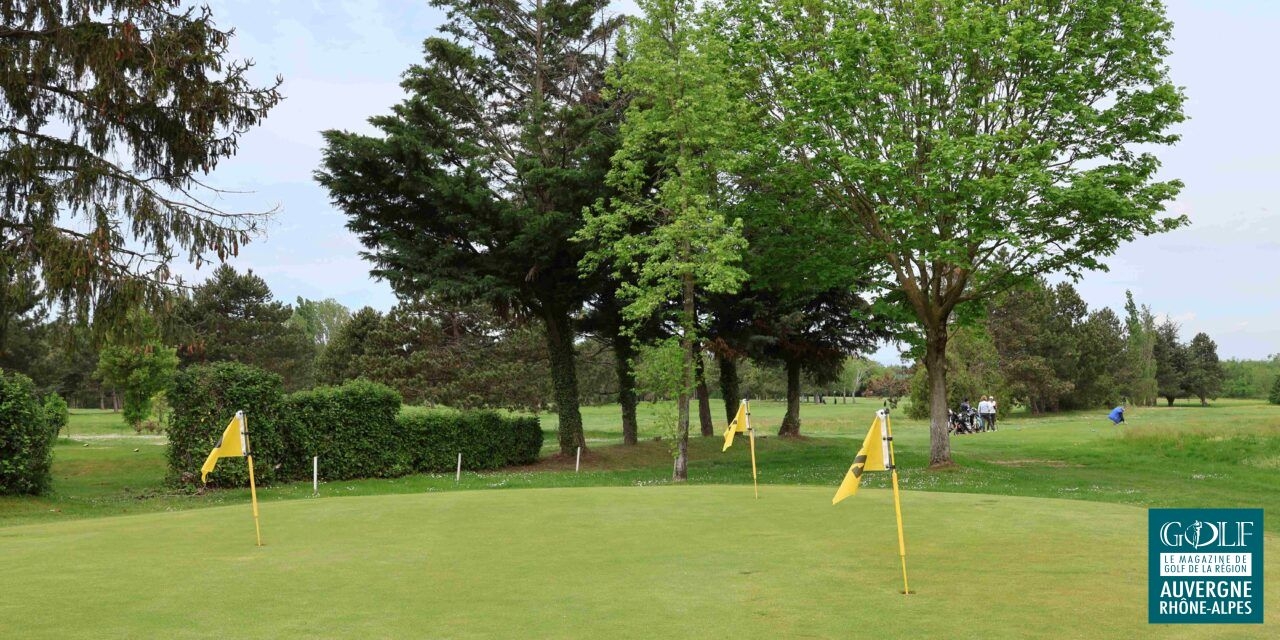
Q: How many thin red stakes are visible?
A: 0